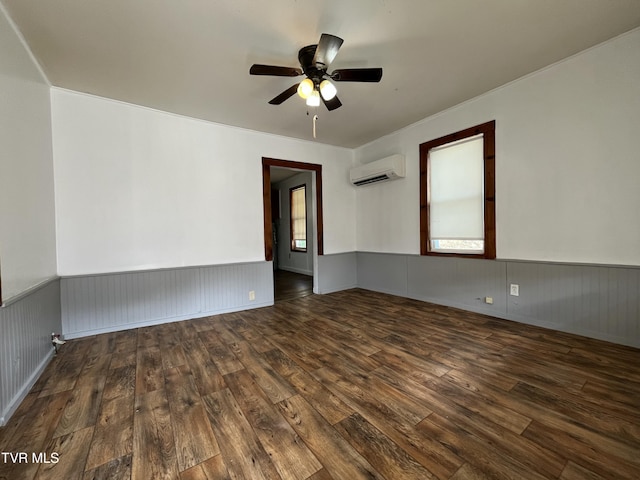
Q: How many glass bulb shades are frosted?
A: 3